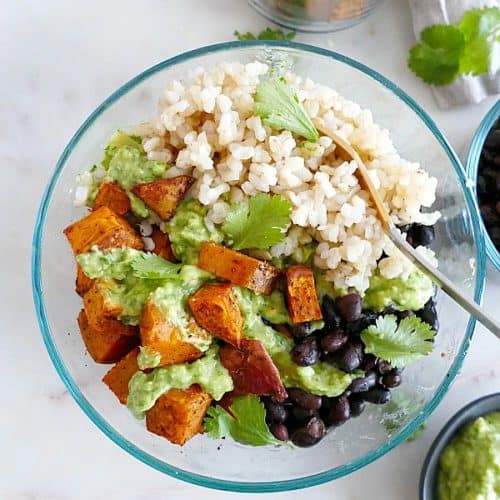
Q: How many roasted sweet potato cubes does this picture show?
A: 14